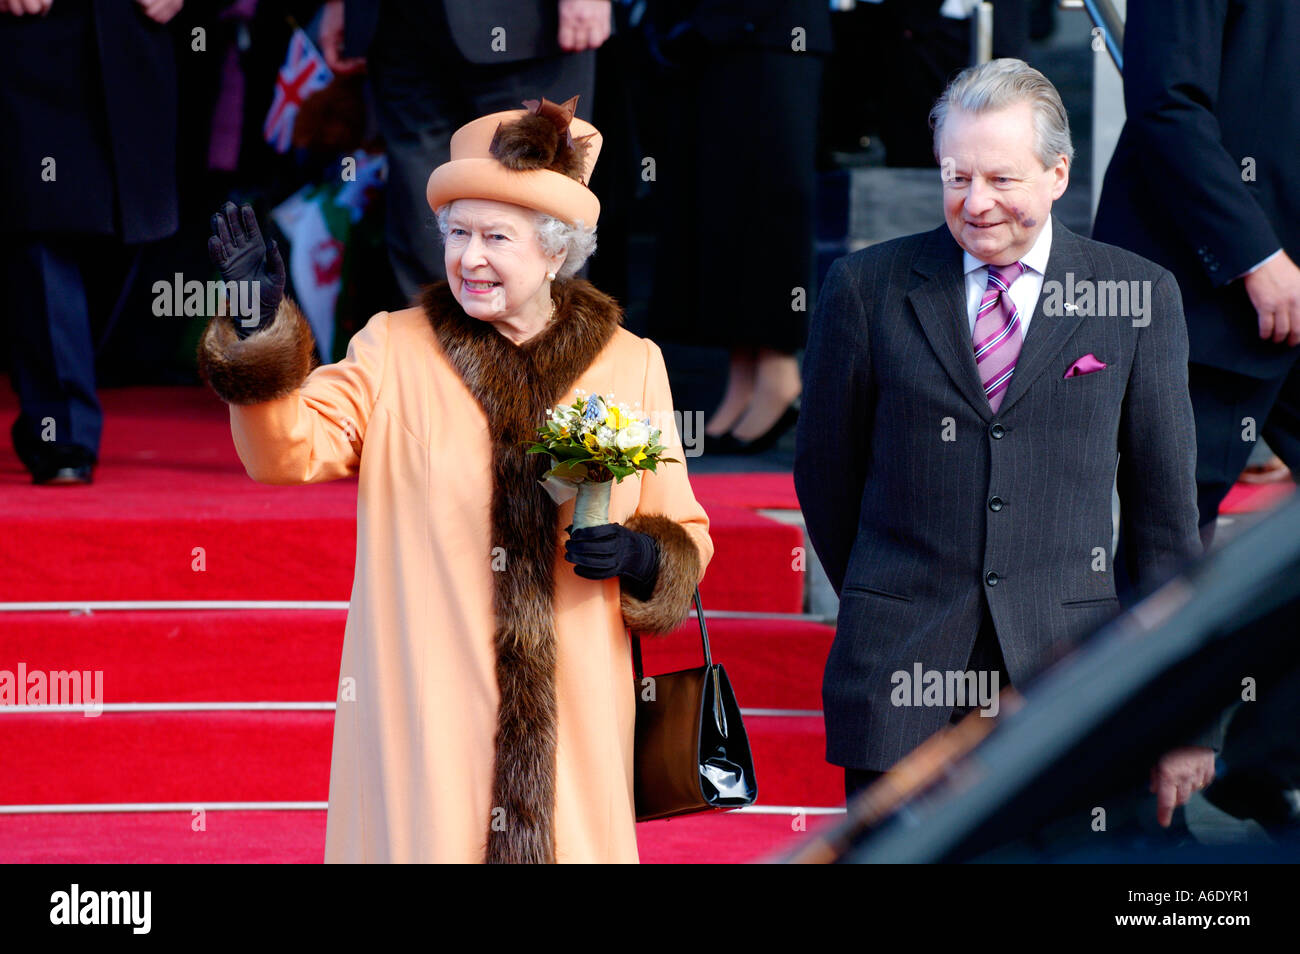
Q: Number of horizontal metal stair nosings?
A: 3